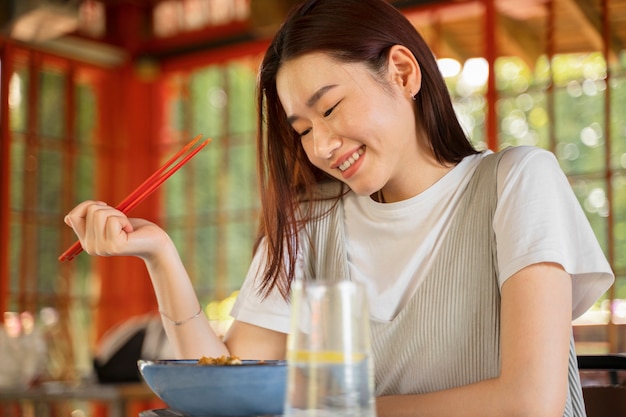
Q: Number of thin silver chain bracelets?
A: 1